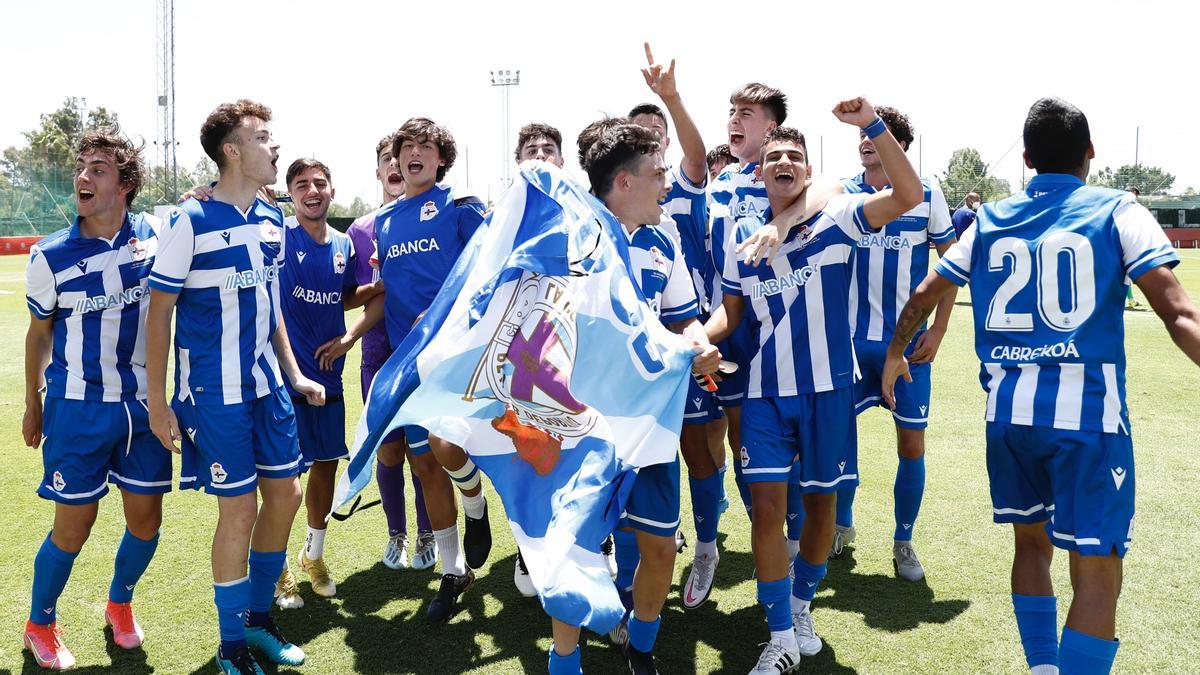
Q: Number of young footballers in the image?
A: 14